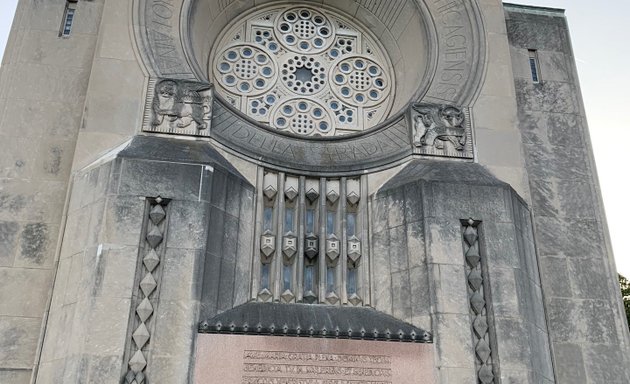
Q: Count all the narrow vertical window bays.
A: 5